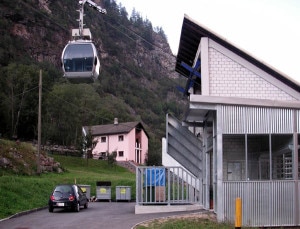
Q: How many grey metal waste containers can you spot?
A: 3